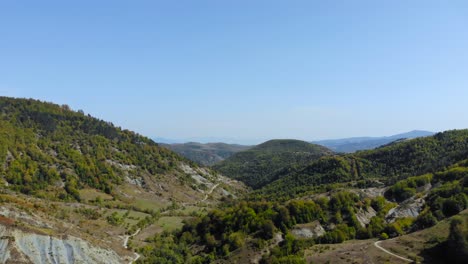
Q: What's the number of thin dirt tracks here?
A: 2